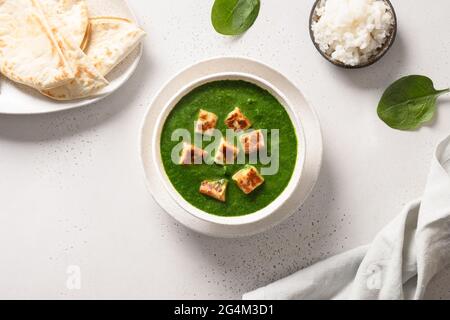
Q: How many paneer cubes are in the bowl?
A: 7